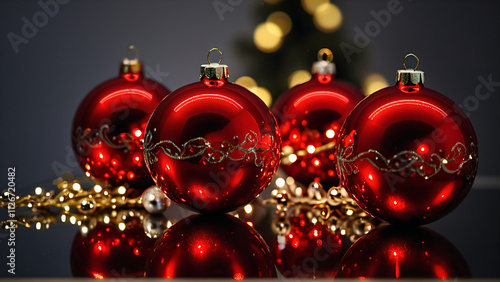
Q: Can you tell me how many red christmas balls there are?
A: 4